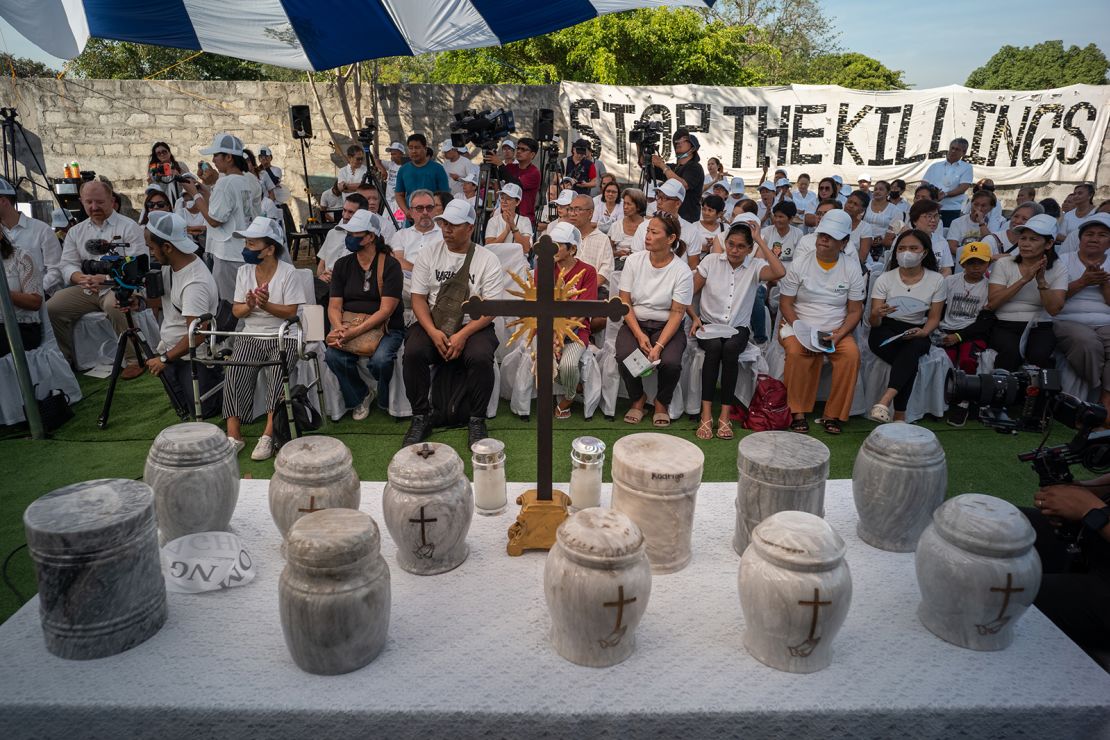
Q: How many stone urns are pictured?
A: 11